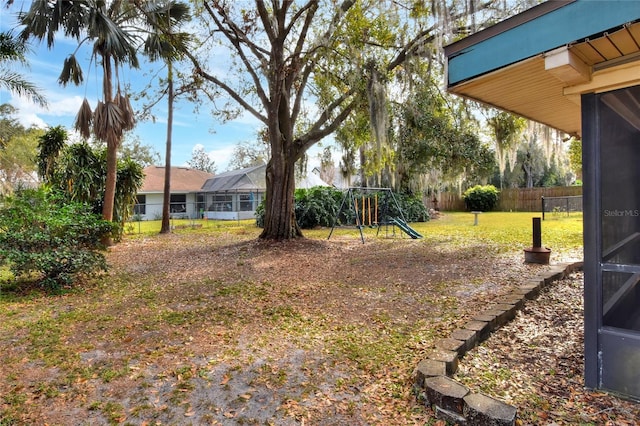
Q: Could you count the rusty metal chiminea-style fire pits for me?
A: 1